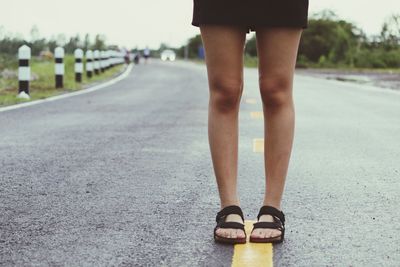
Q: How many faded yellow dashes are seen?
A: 3